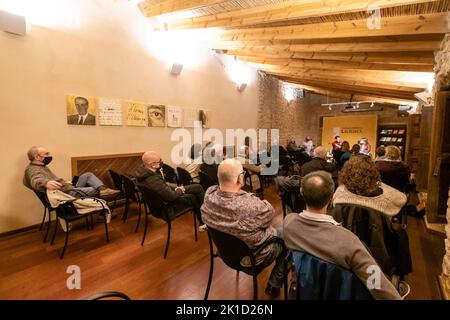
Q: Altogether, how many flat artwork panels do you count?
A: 7